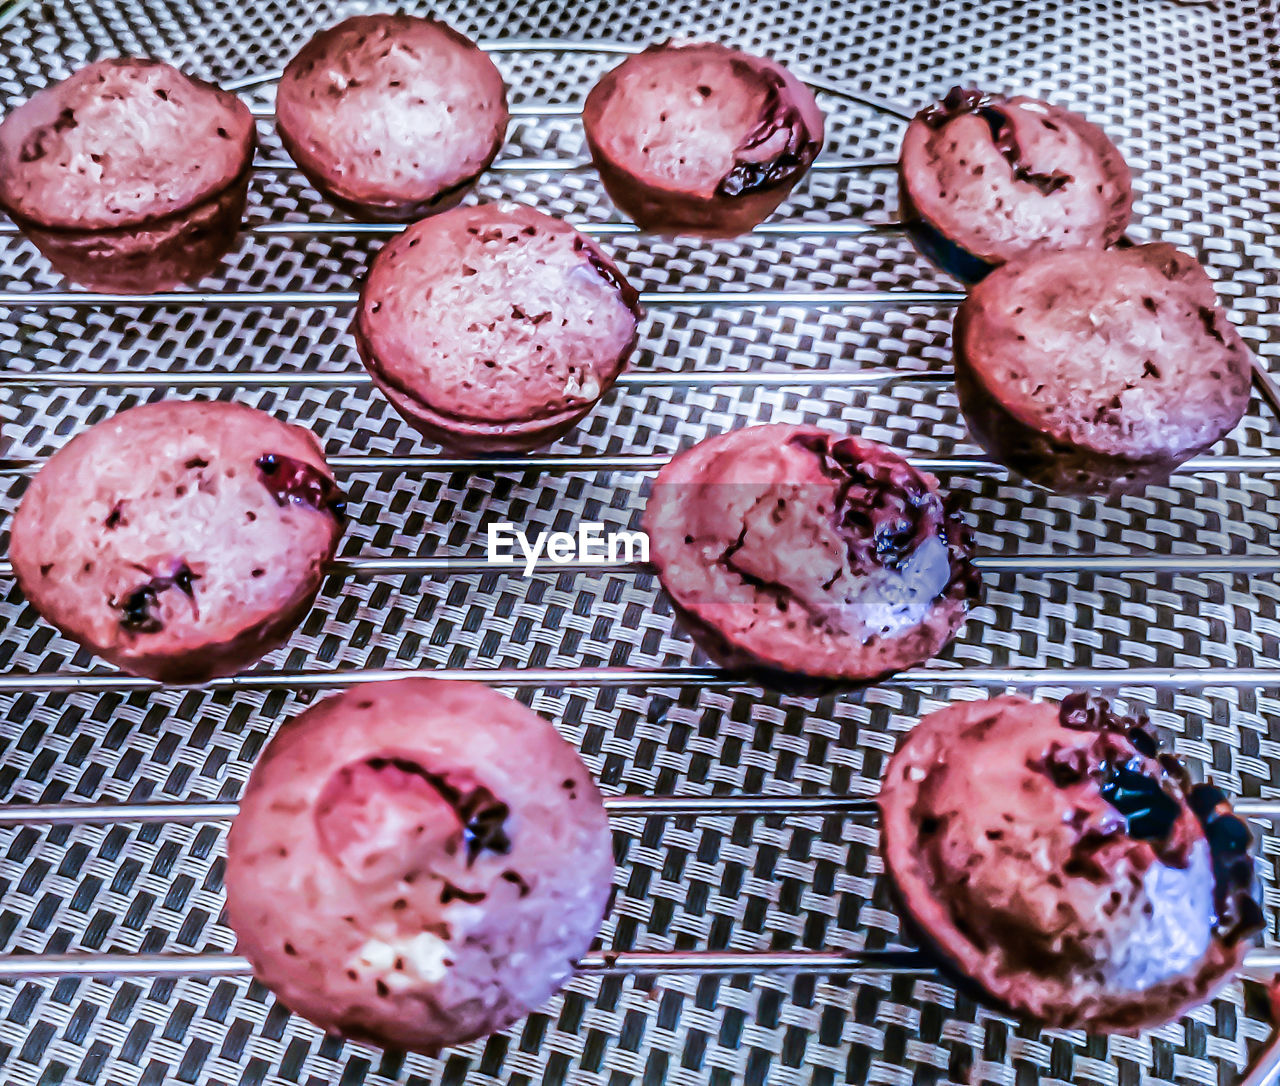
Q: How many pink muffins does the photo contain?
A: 10